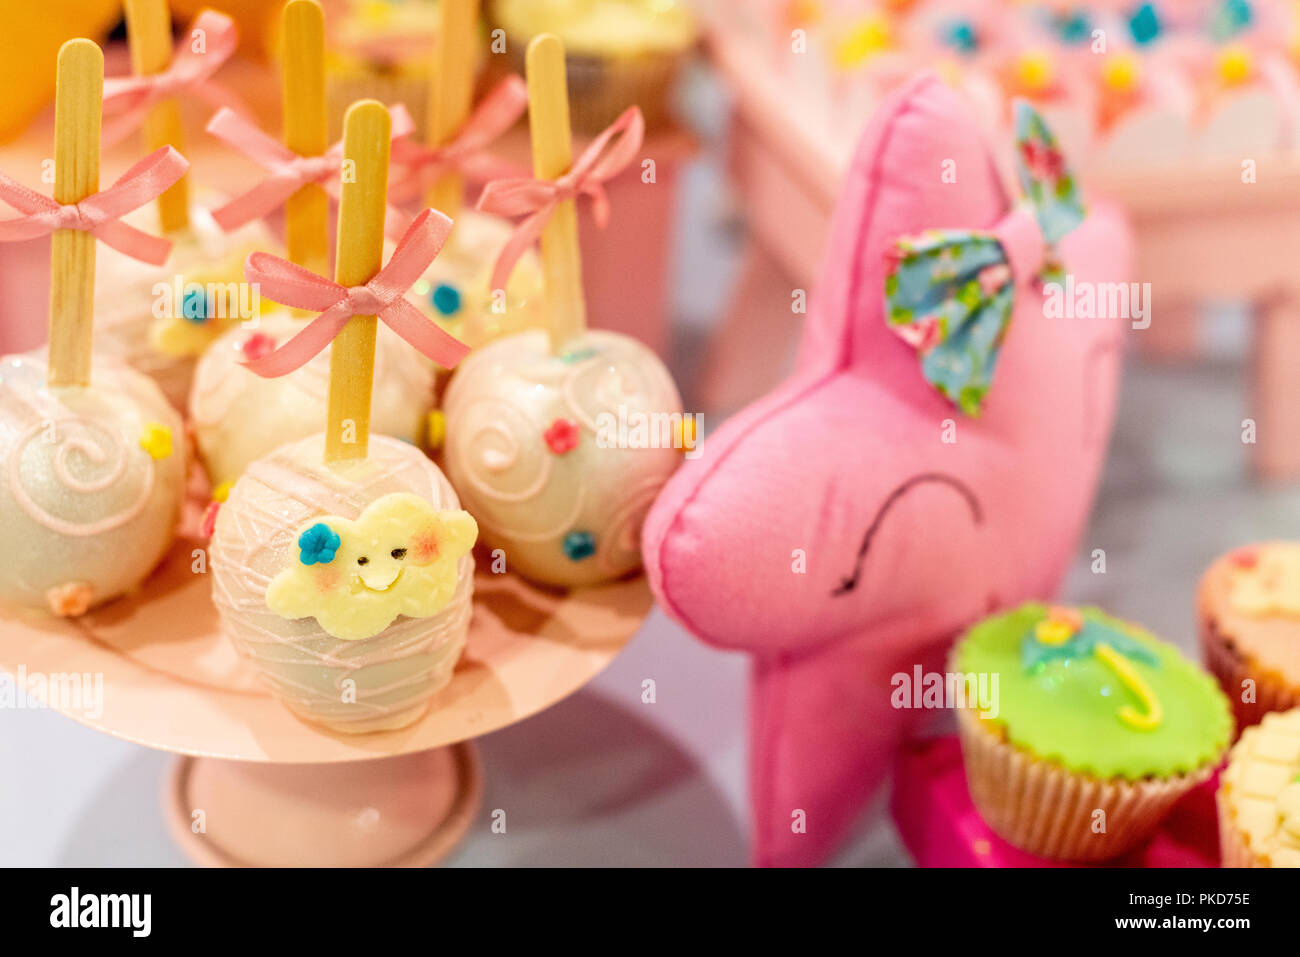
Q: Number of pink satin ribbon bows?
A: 6